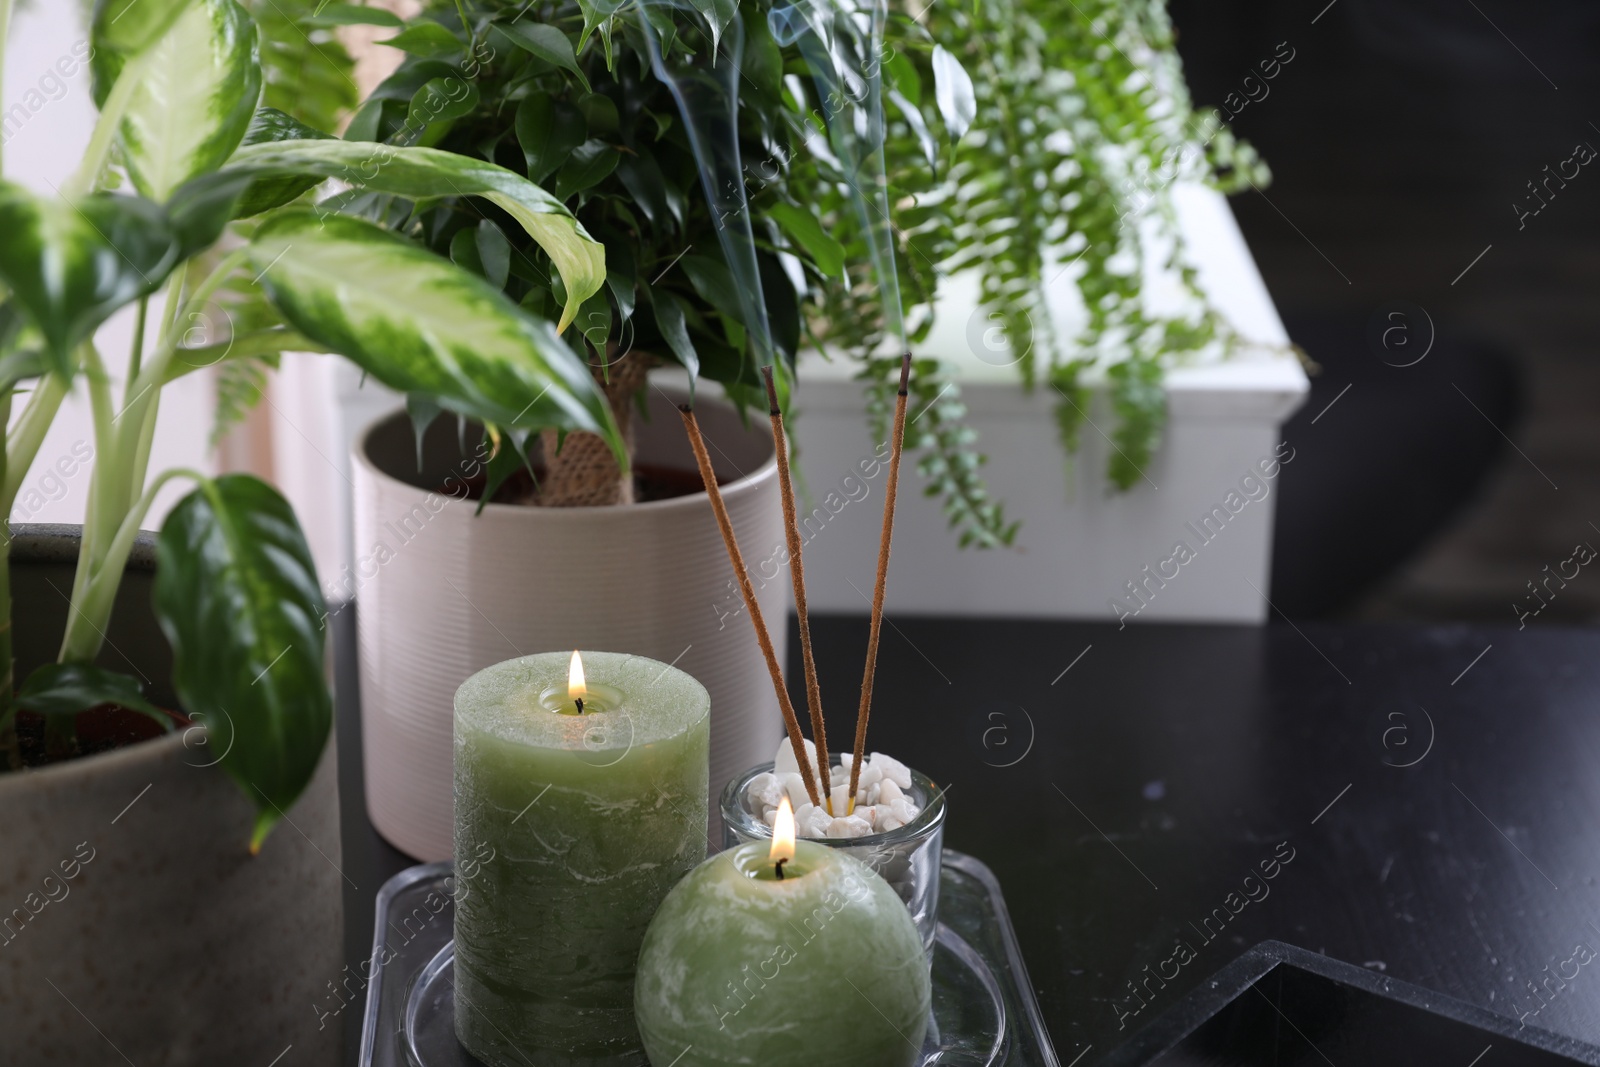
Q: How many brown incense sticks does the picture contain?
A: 3